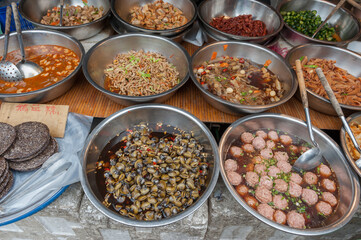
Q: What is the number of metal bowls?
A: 11